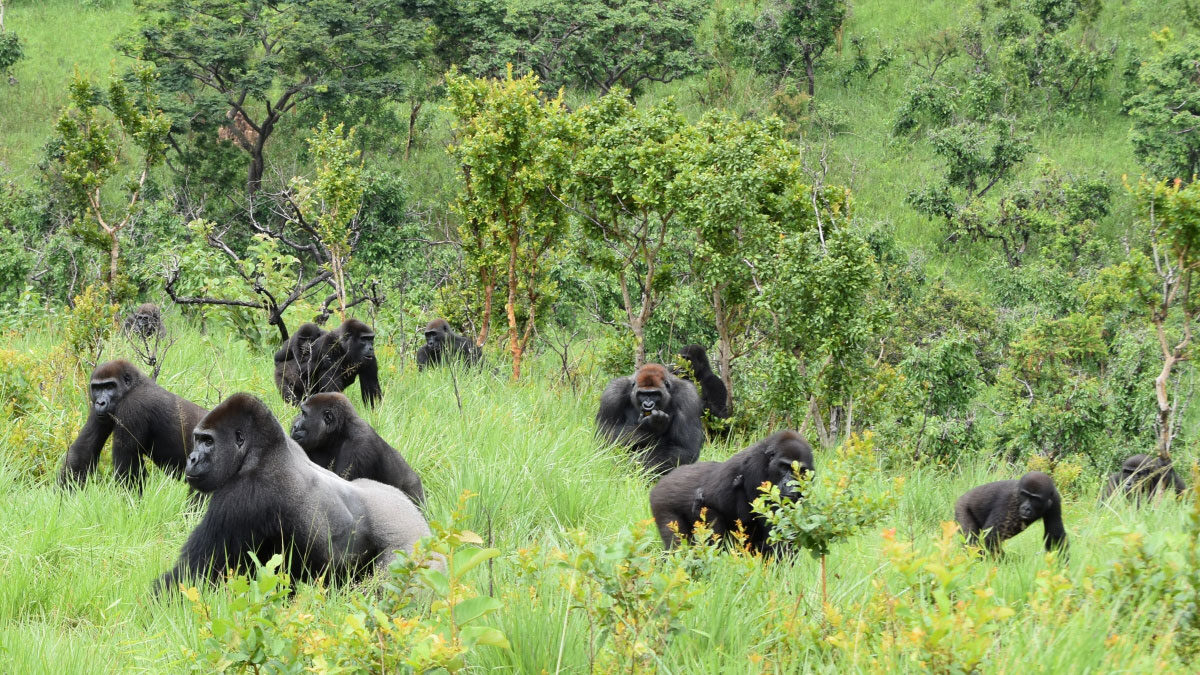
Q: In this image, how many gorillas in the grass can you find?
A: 12